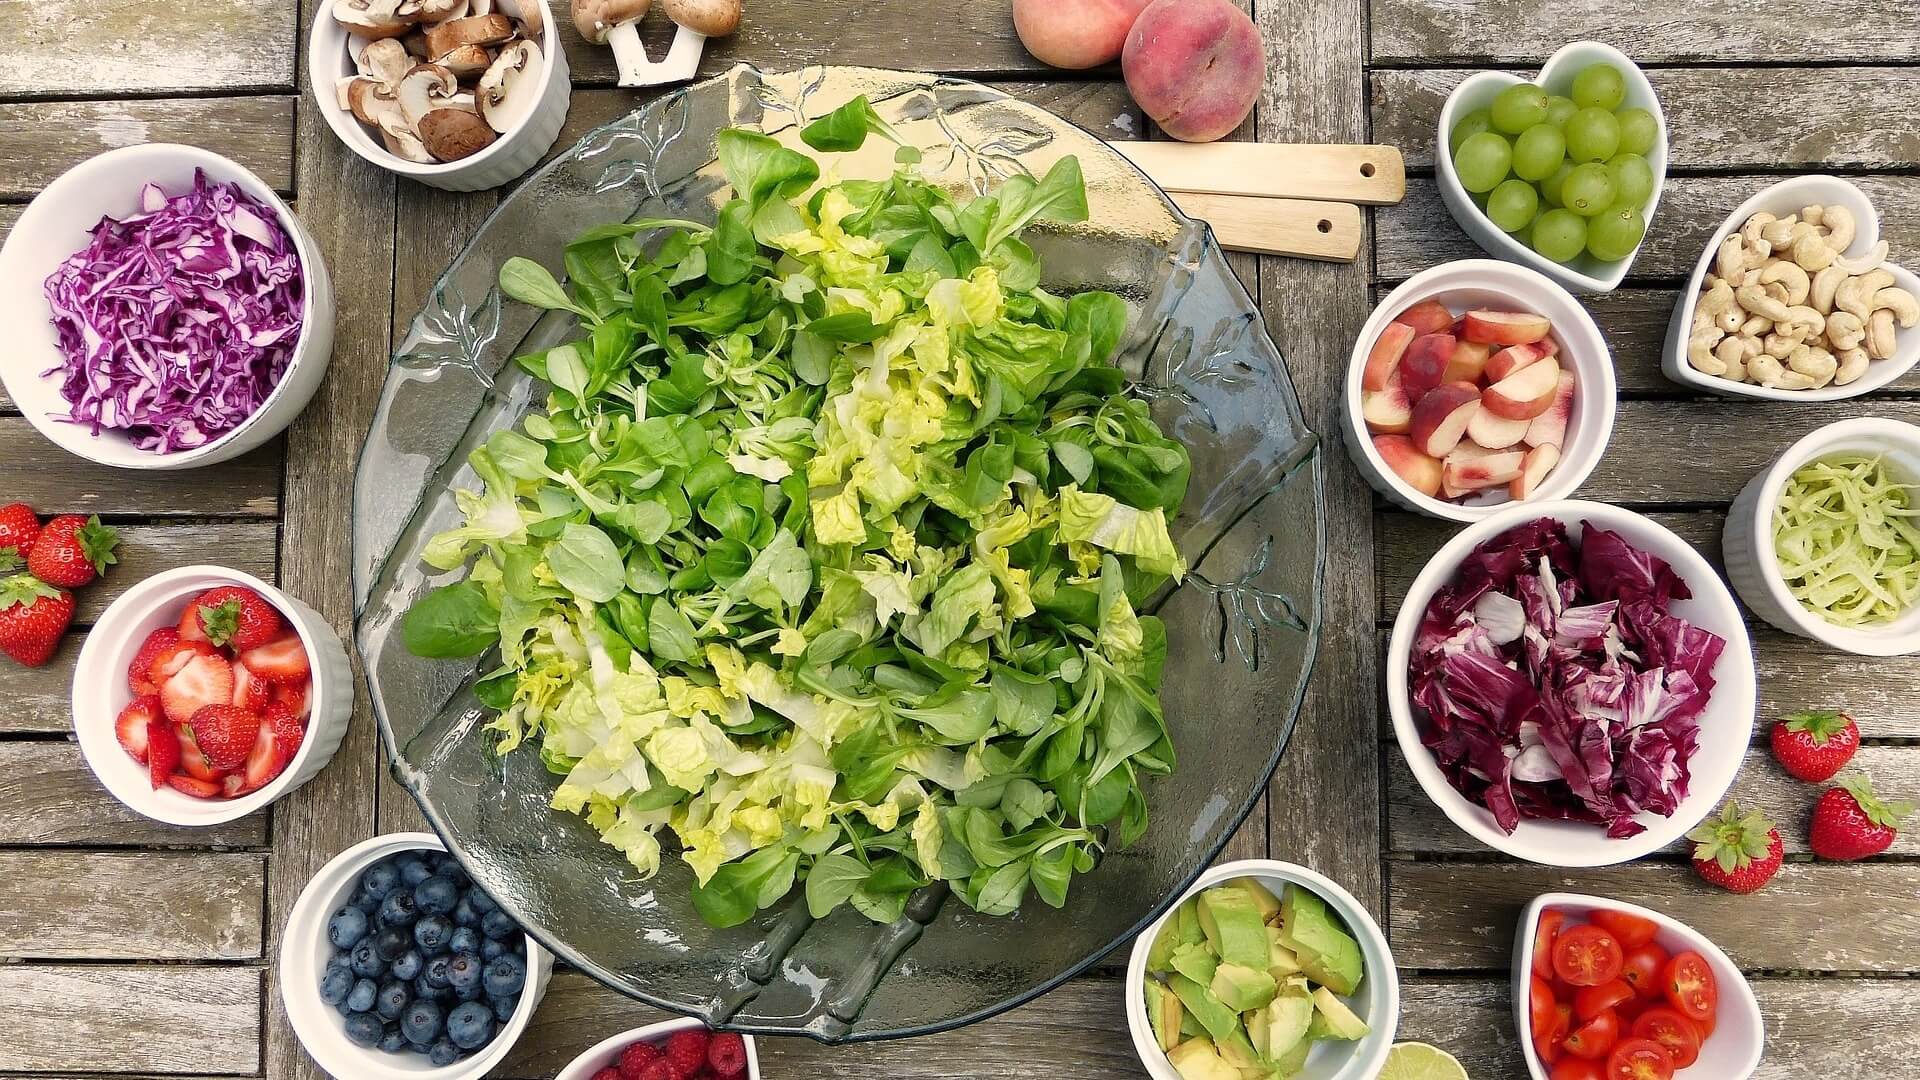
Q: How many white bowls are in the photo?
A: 12